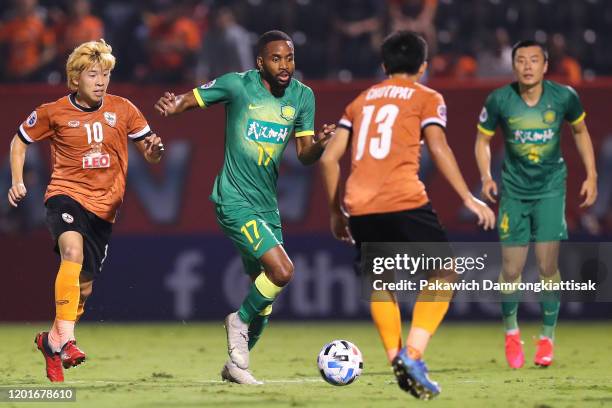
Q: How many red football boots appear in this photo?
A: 4